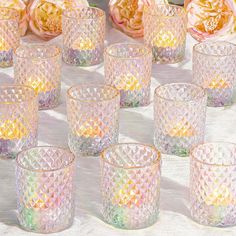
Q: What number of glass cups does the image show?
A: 12